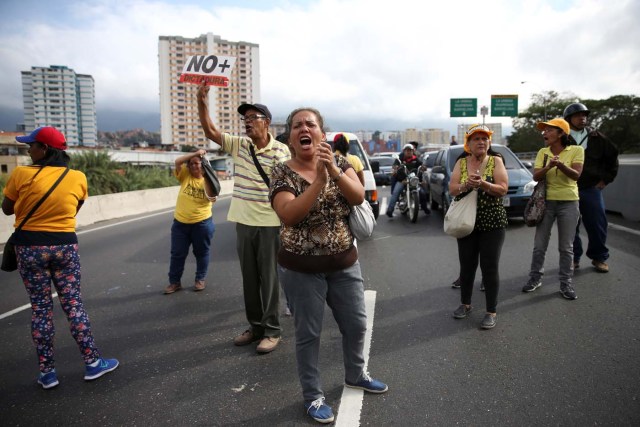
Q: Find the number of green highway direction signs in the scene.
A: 2